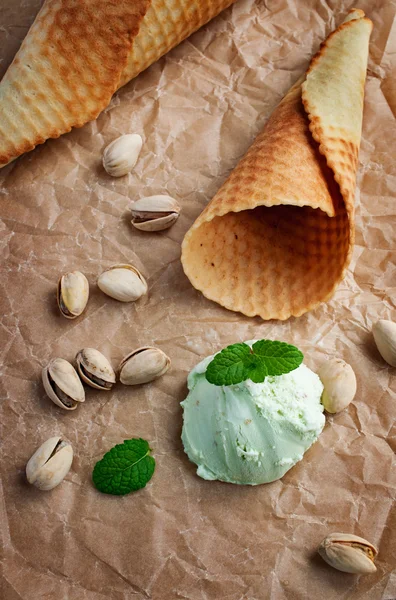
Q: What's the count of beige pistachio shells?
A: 11